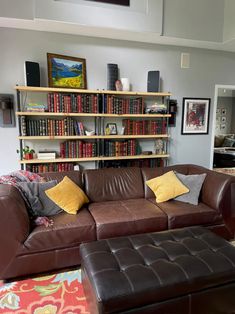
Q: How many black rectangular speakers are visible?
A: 2